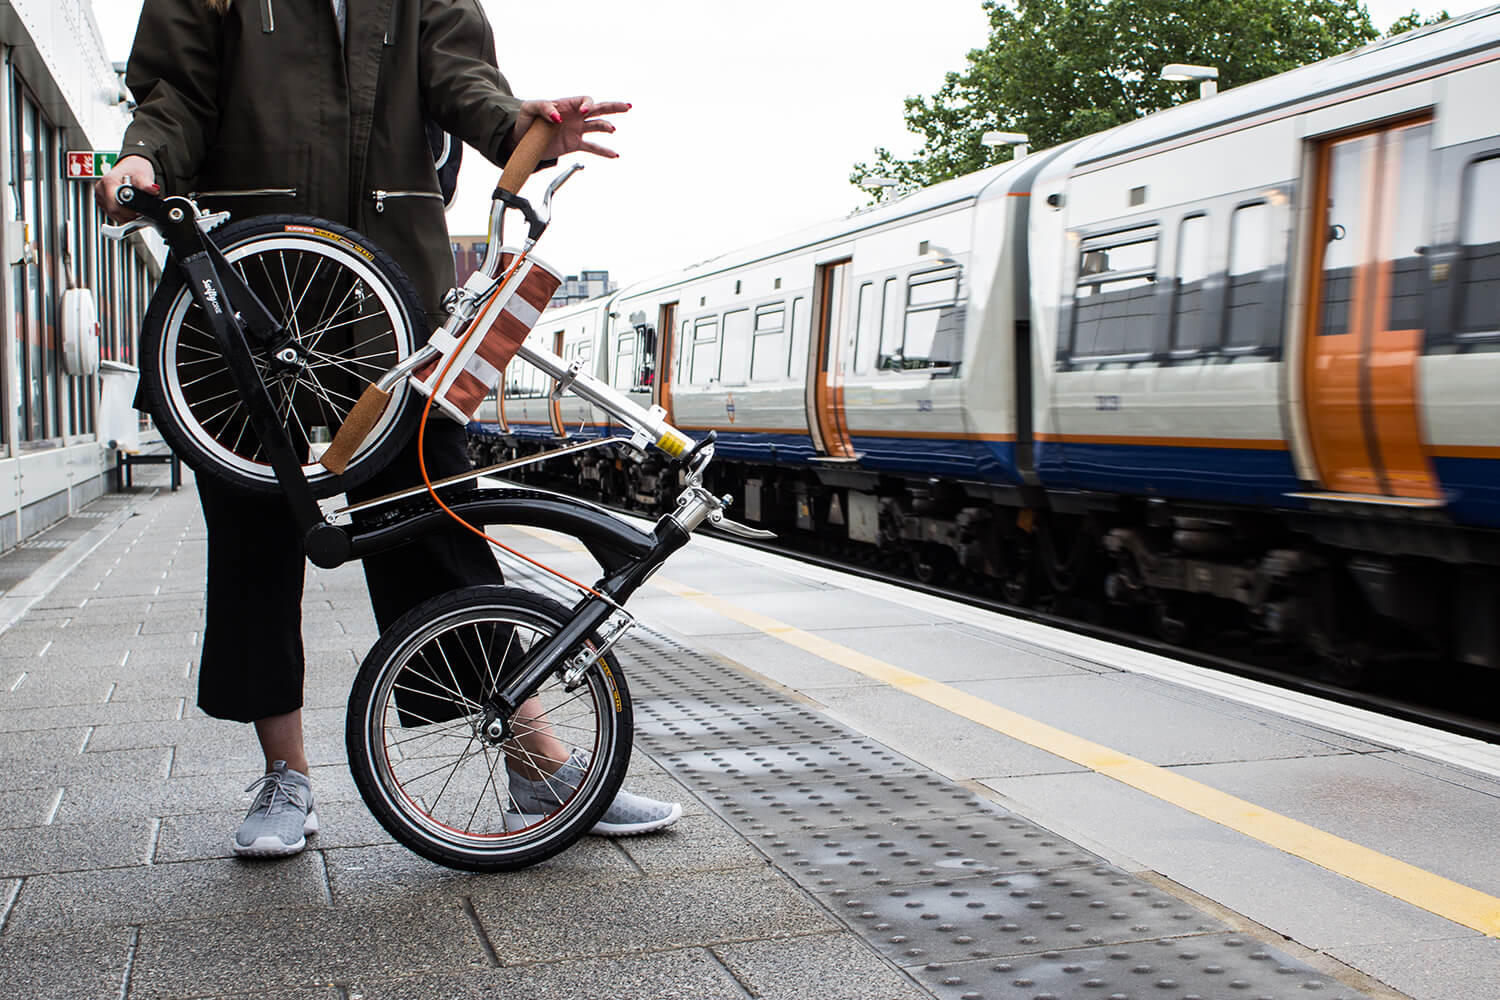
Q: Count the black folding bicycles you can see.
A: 1